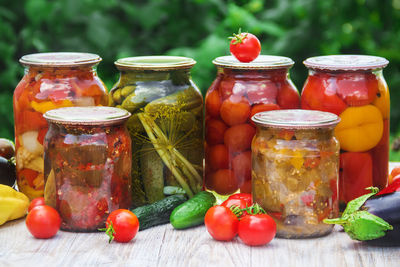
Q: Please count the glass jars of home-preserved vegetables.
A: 6